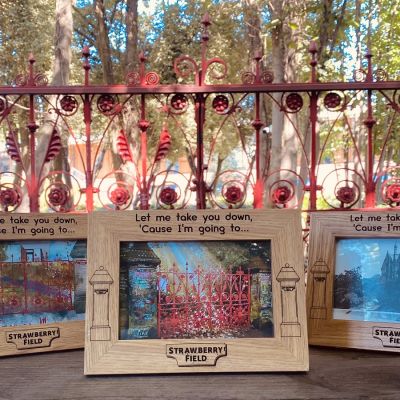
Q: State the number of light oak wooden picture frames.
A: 3